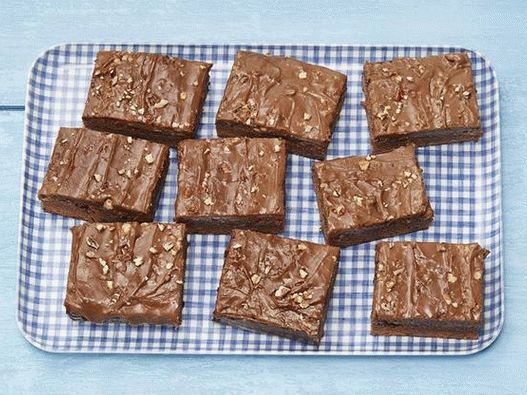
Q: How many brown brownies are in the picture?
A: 9